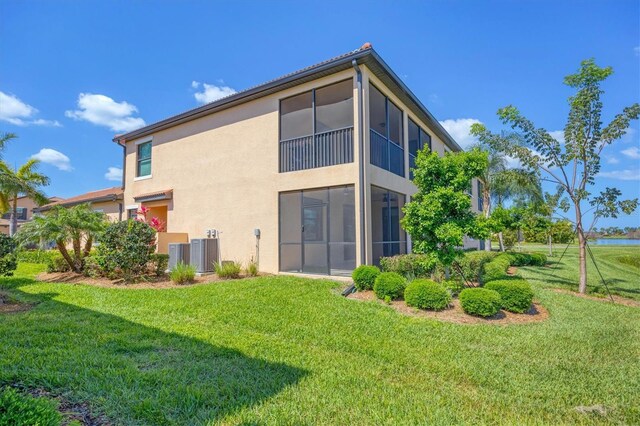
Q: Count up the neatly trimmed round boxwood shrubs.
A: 5